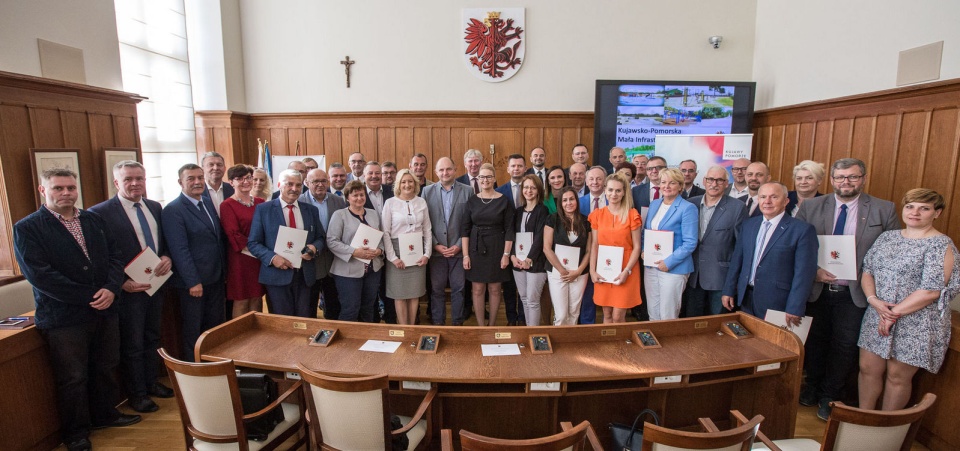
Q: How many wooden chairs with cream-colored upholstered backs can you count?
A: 5